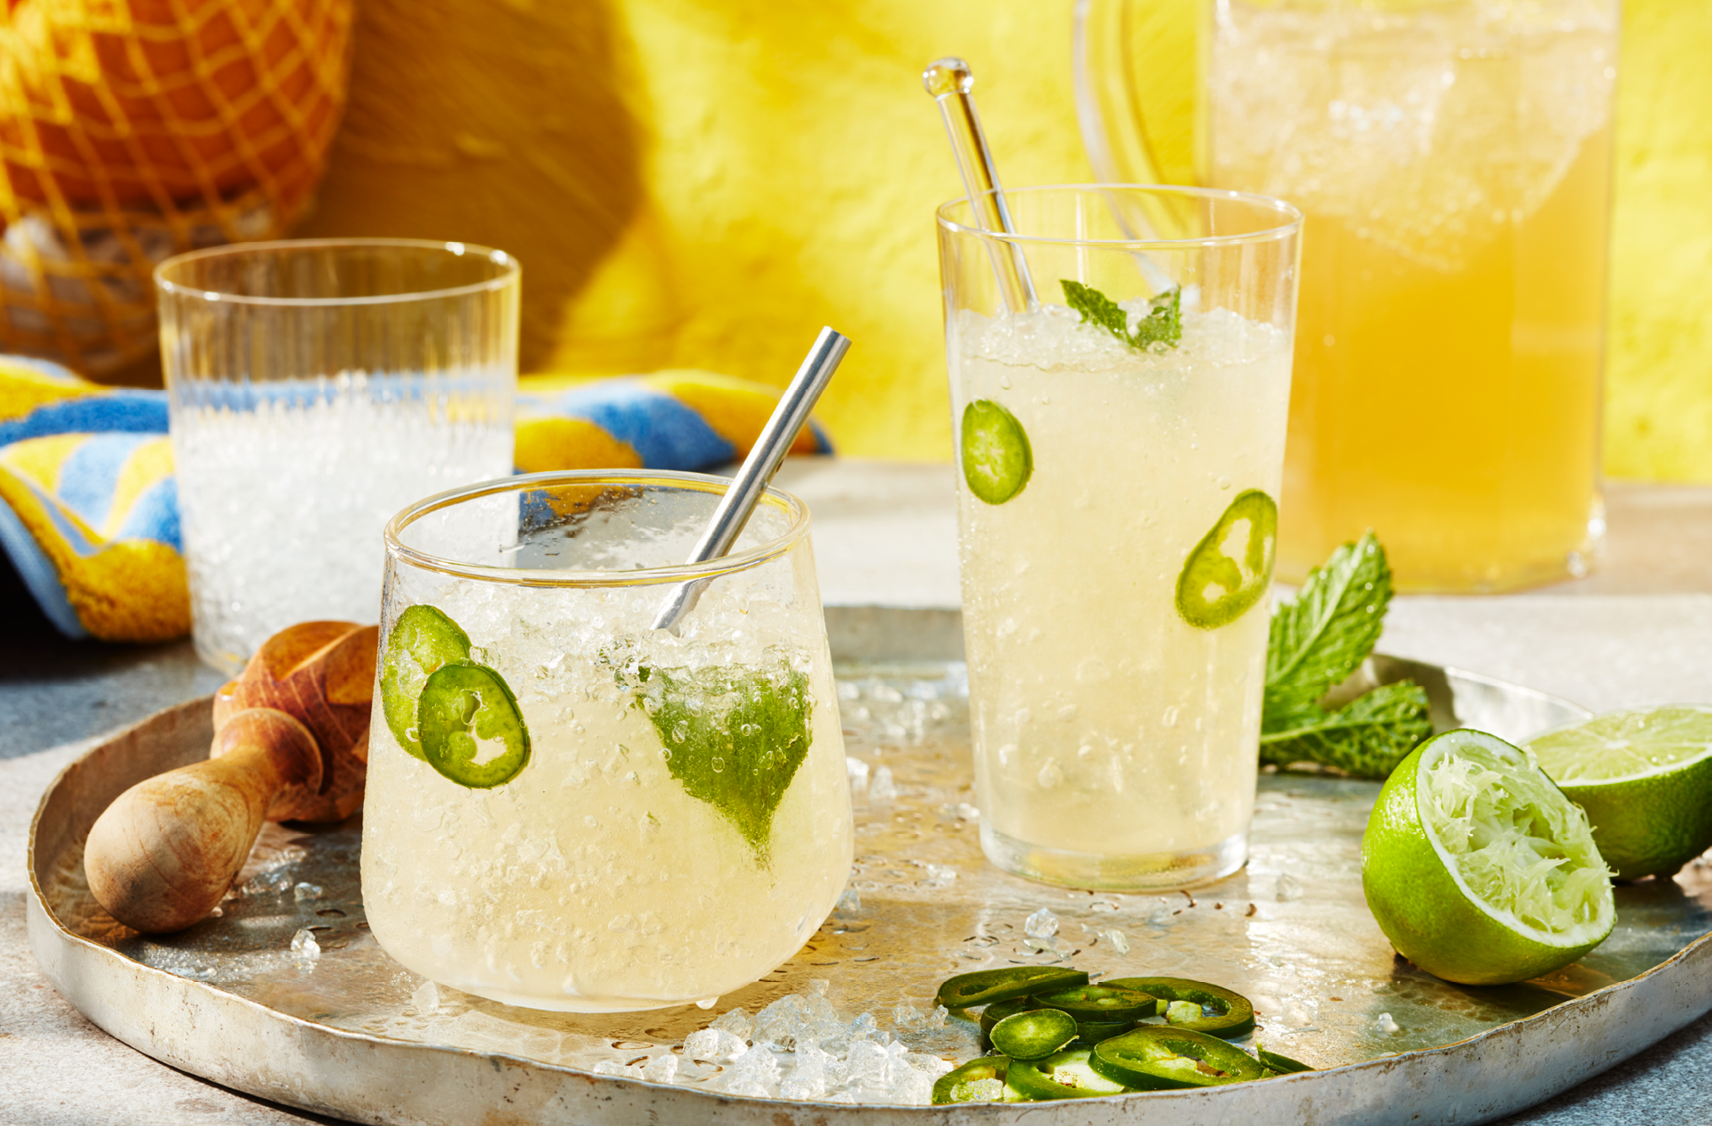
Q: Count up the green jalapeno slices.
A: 13